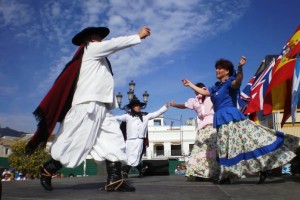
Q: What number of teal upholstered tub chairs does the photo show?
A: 0